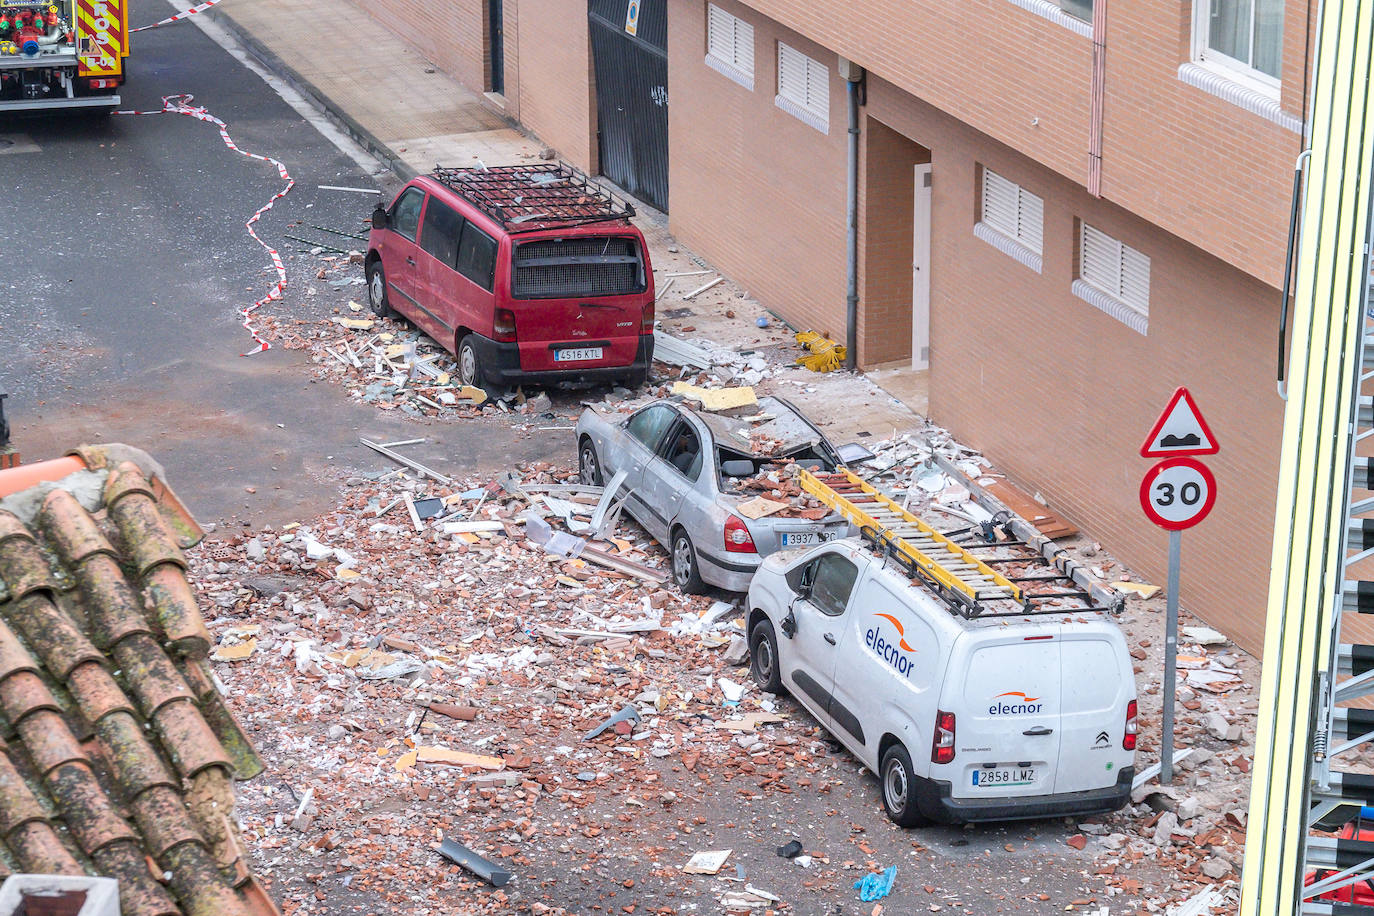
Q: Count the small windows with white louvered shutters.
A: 4